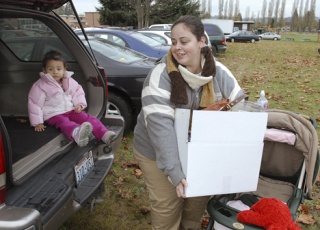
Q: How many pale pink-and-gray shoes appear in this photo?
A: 2